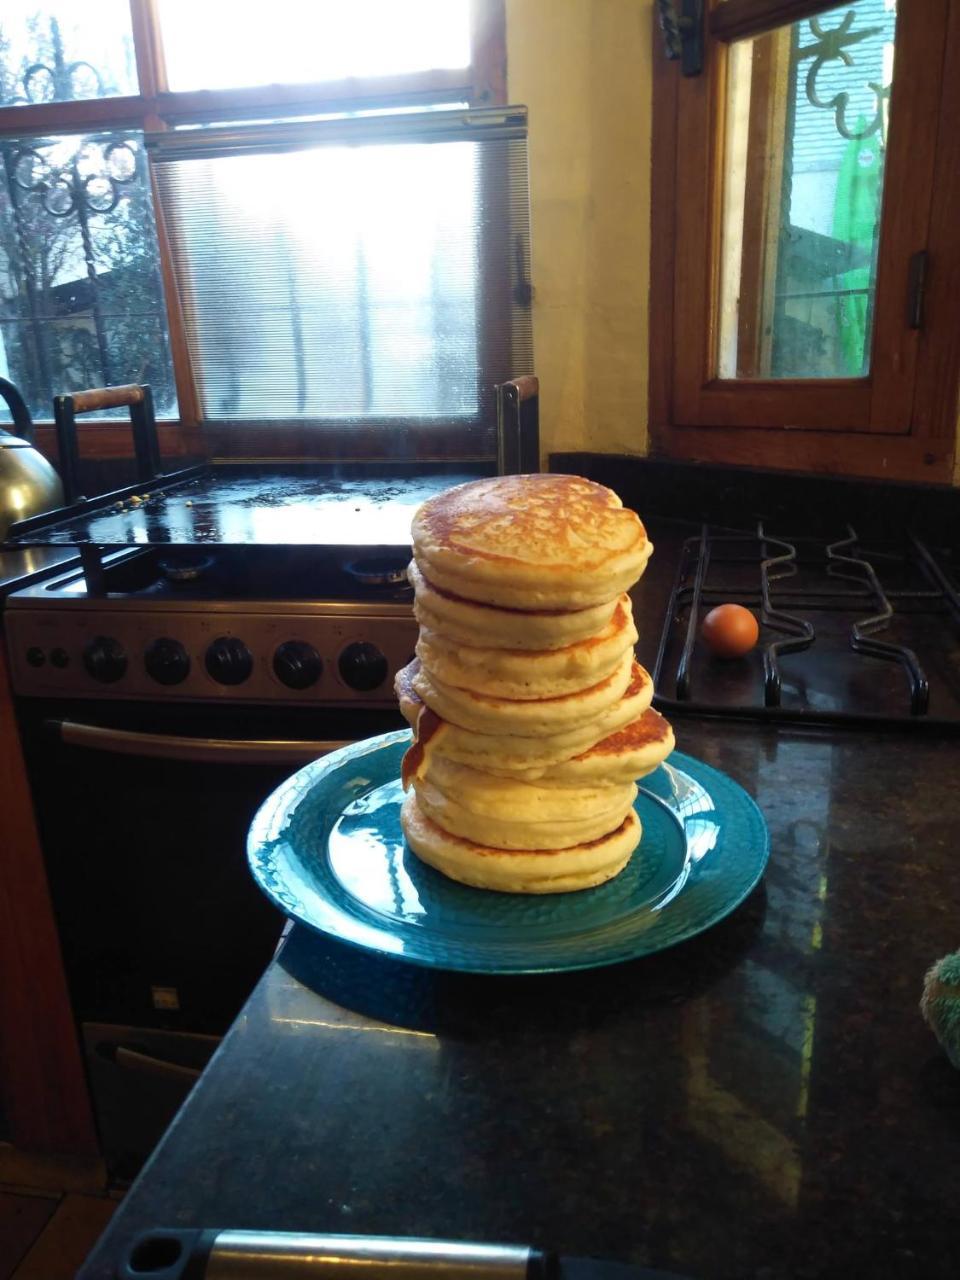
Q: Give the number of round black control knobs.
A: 5